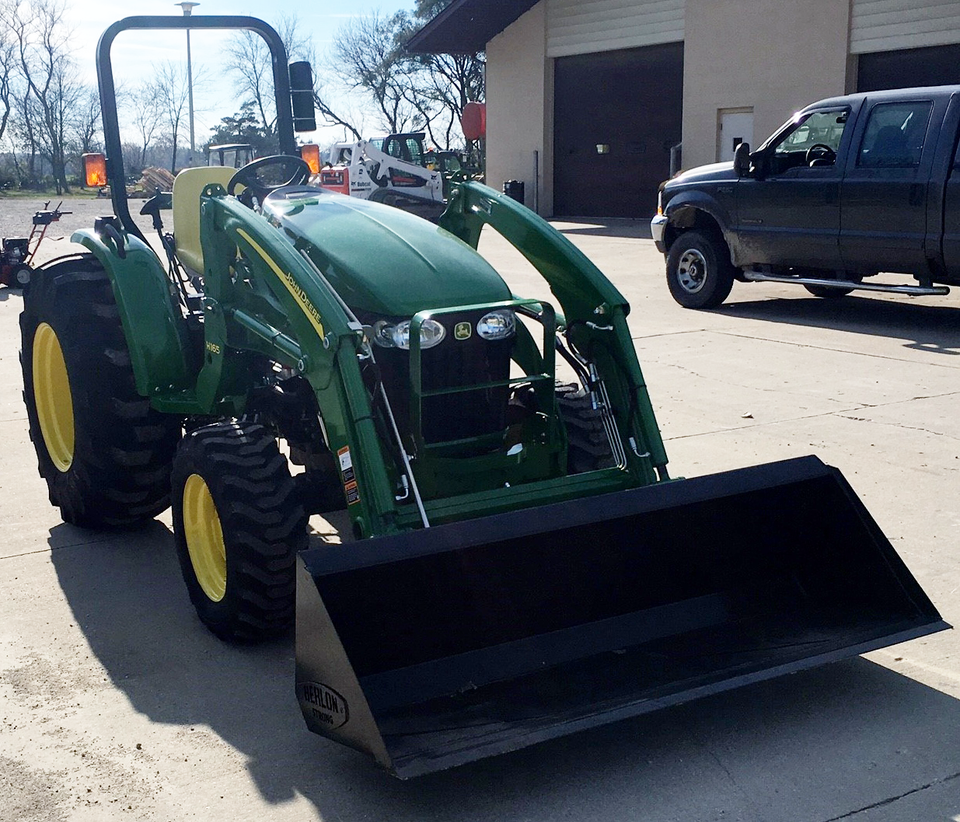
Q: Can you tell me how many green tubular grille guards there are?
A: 1